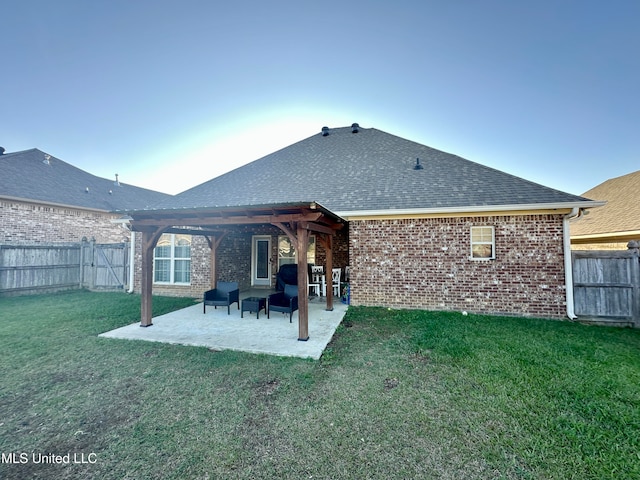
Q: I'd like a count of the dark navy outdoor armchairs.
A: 2